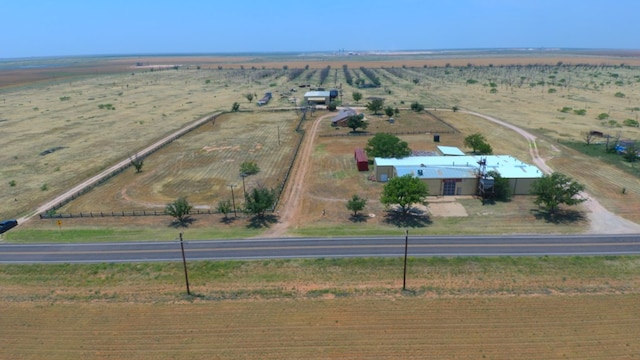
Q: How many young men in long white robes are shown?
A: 0